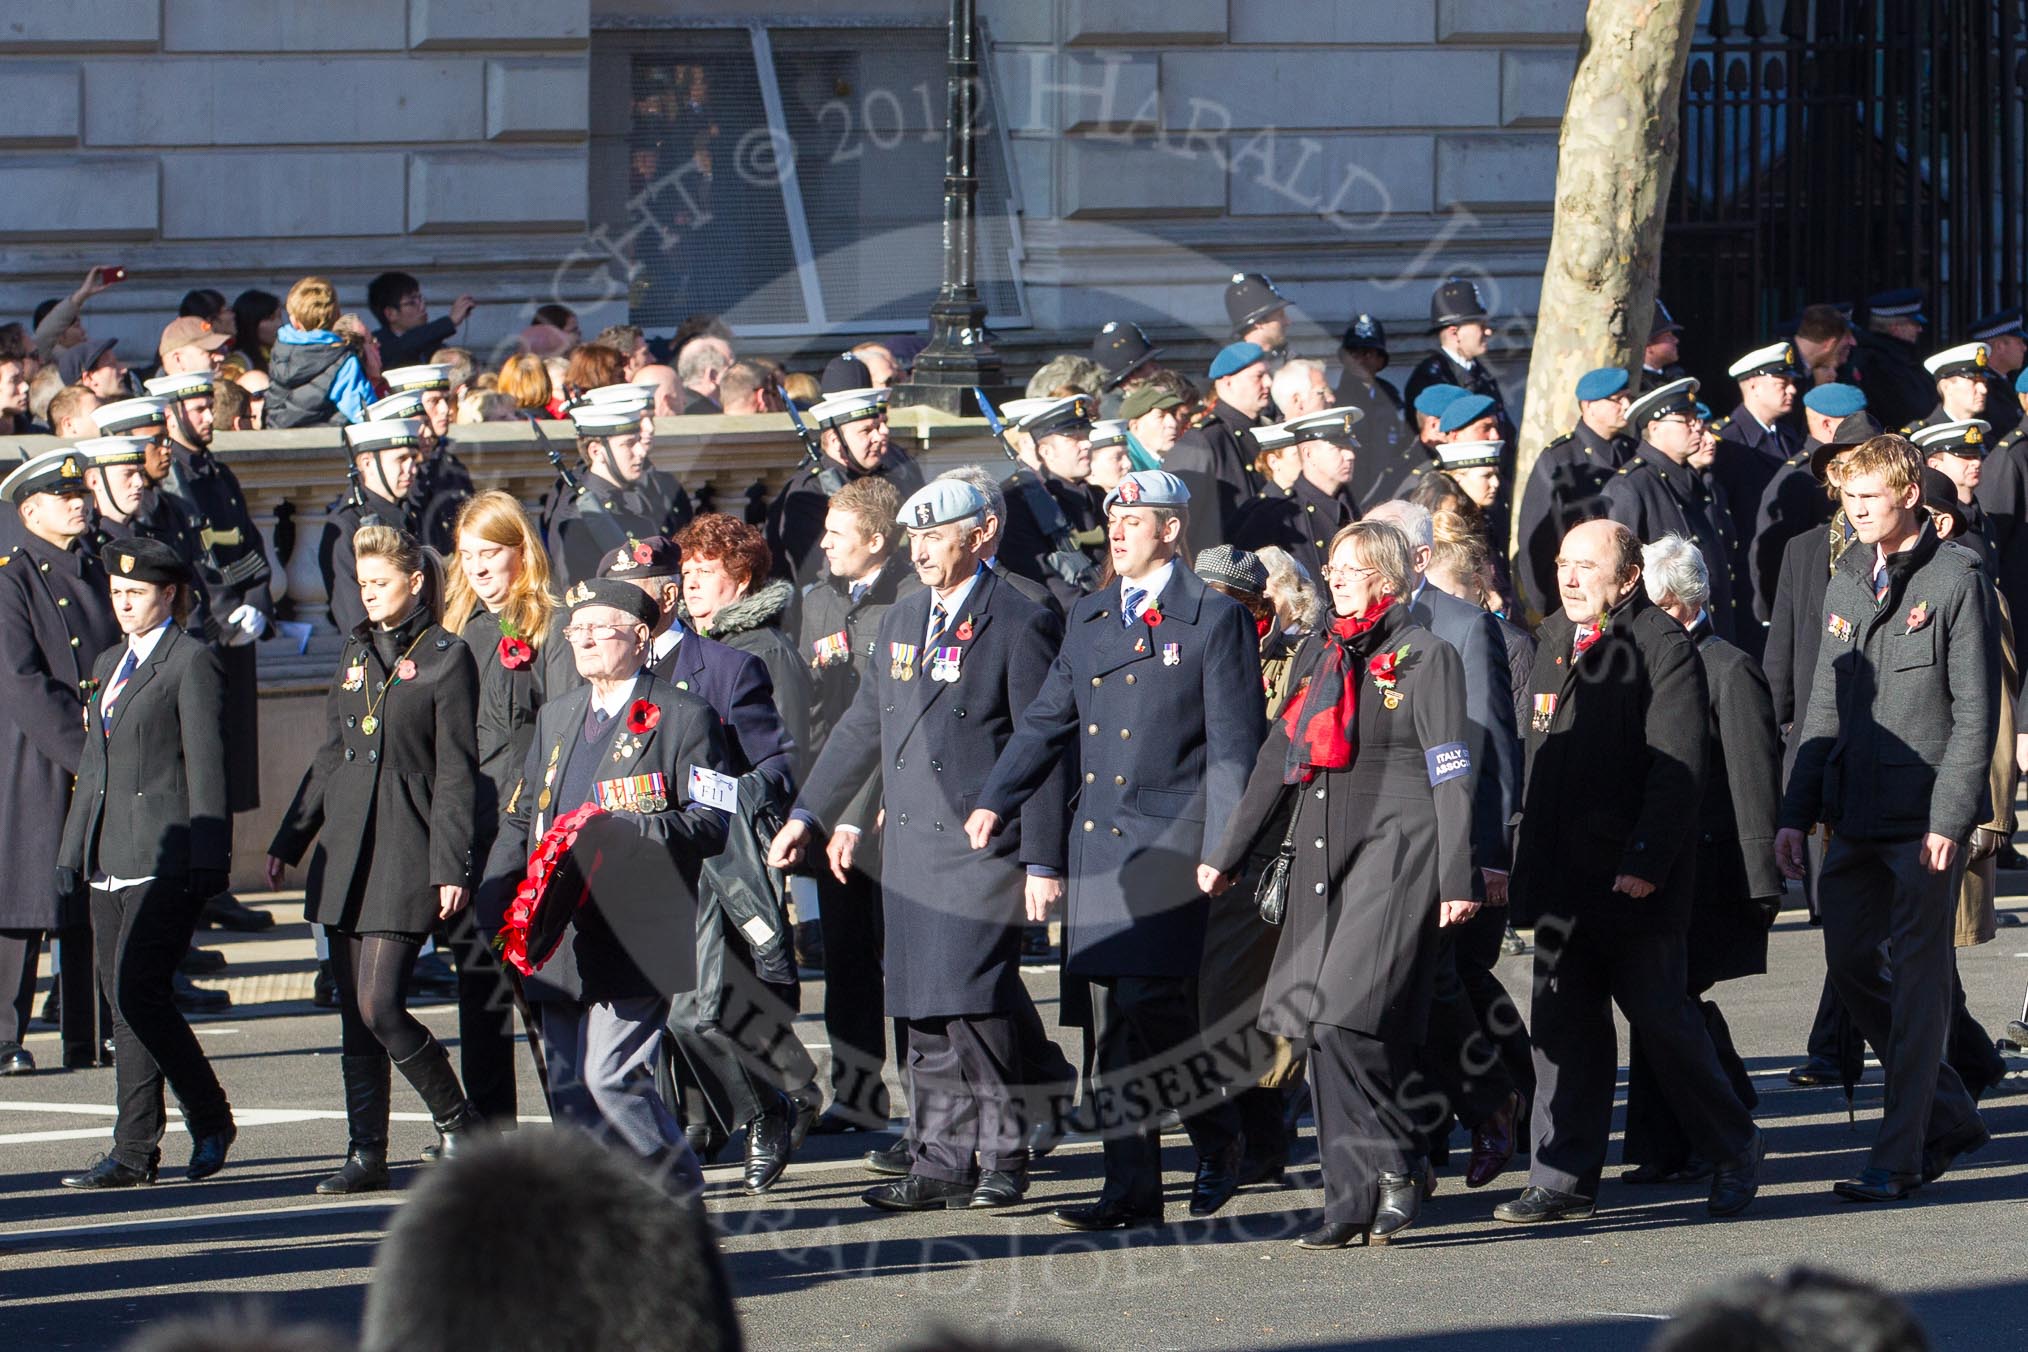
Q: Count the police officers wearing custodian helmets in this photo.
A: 6